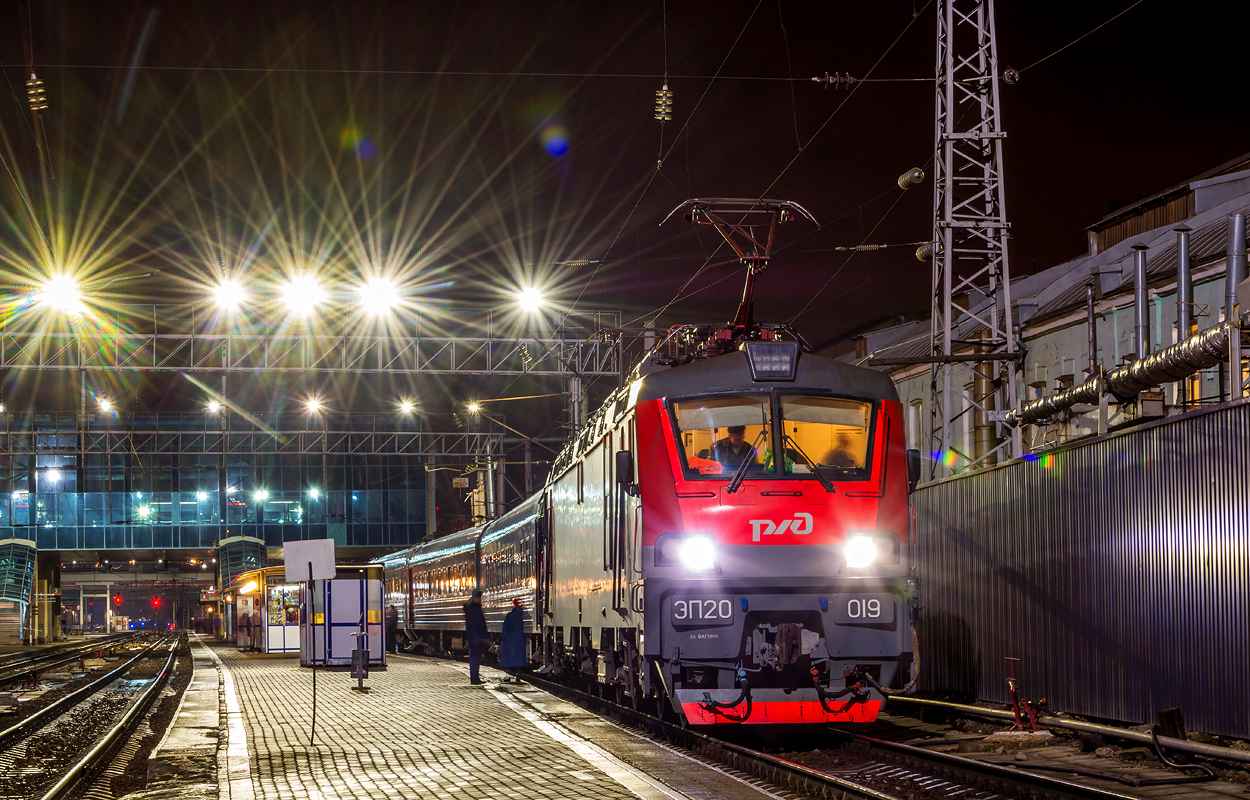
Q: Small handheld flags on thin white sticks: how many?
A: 0